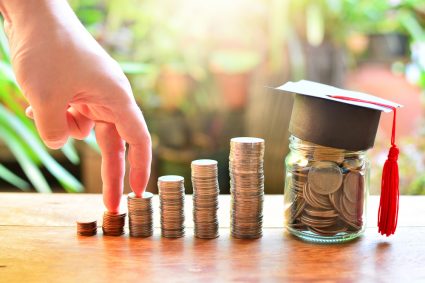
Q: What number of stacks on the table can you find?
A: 6